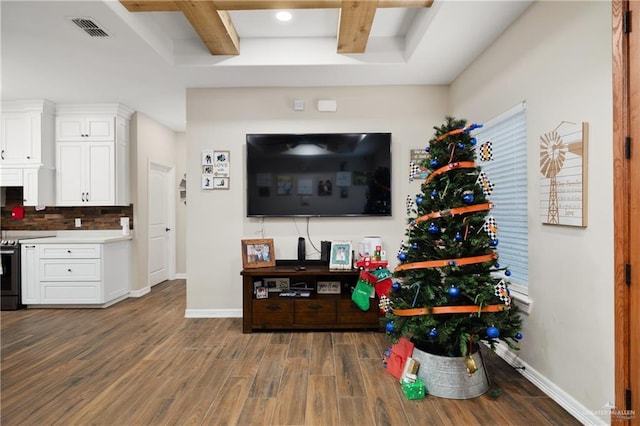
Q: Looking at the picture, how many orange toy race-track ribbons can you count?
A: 5